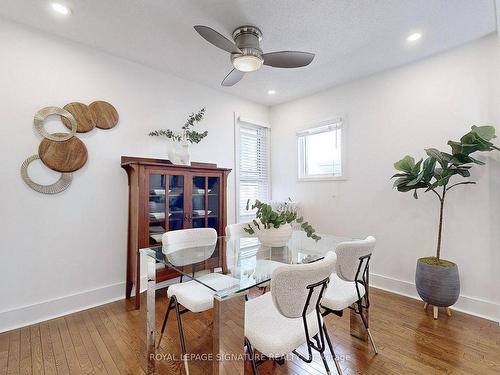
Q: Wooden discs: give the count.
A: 3